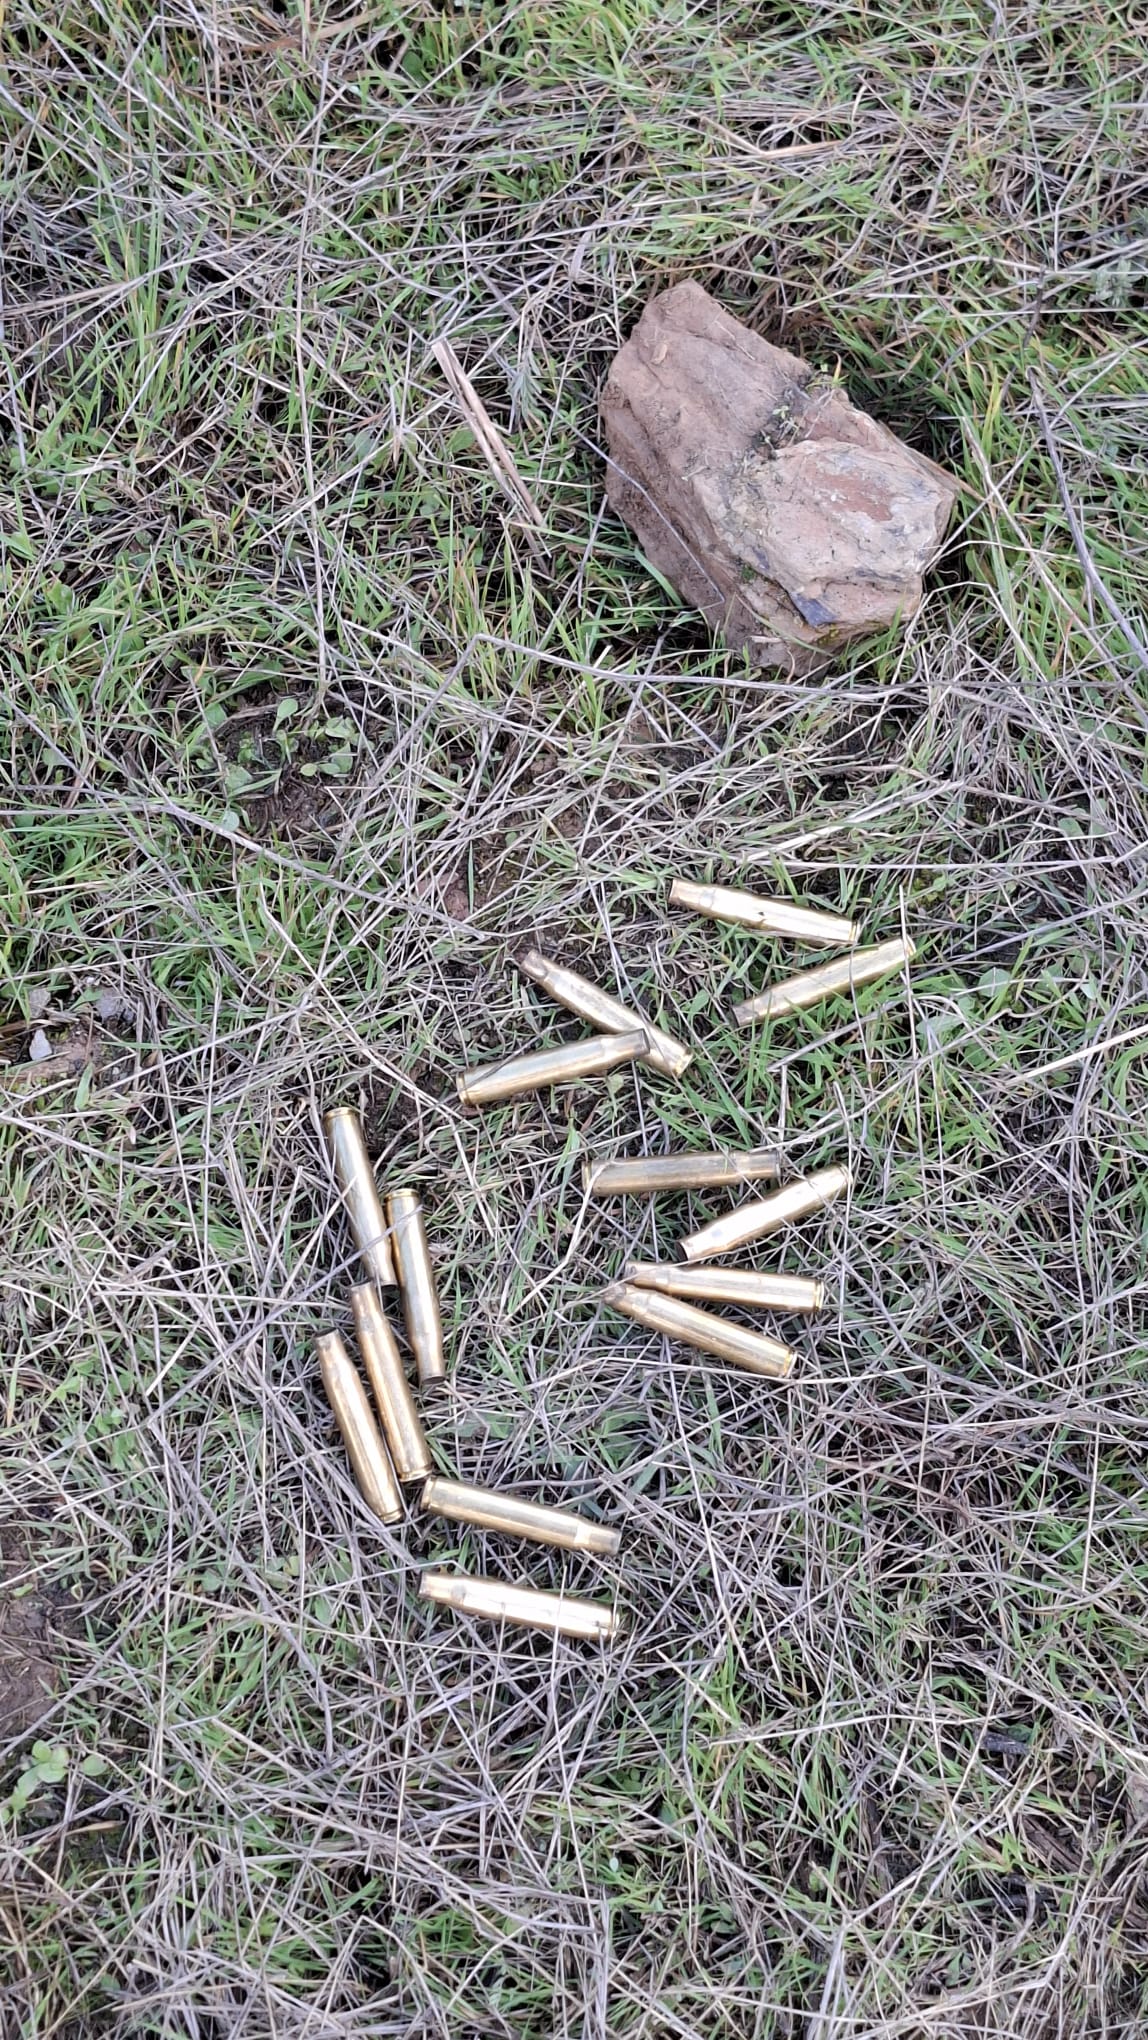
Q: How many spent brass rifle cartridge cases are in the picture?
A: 14